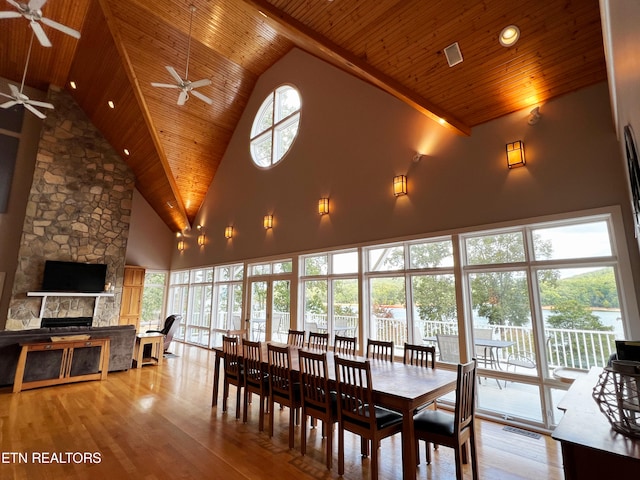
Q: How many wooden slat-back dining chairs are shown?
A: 12